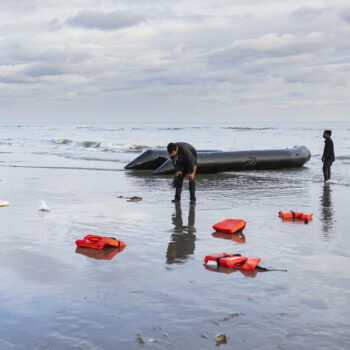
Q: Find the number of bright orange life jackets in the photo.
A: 4